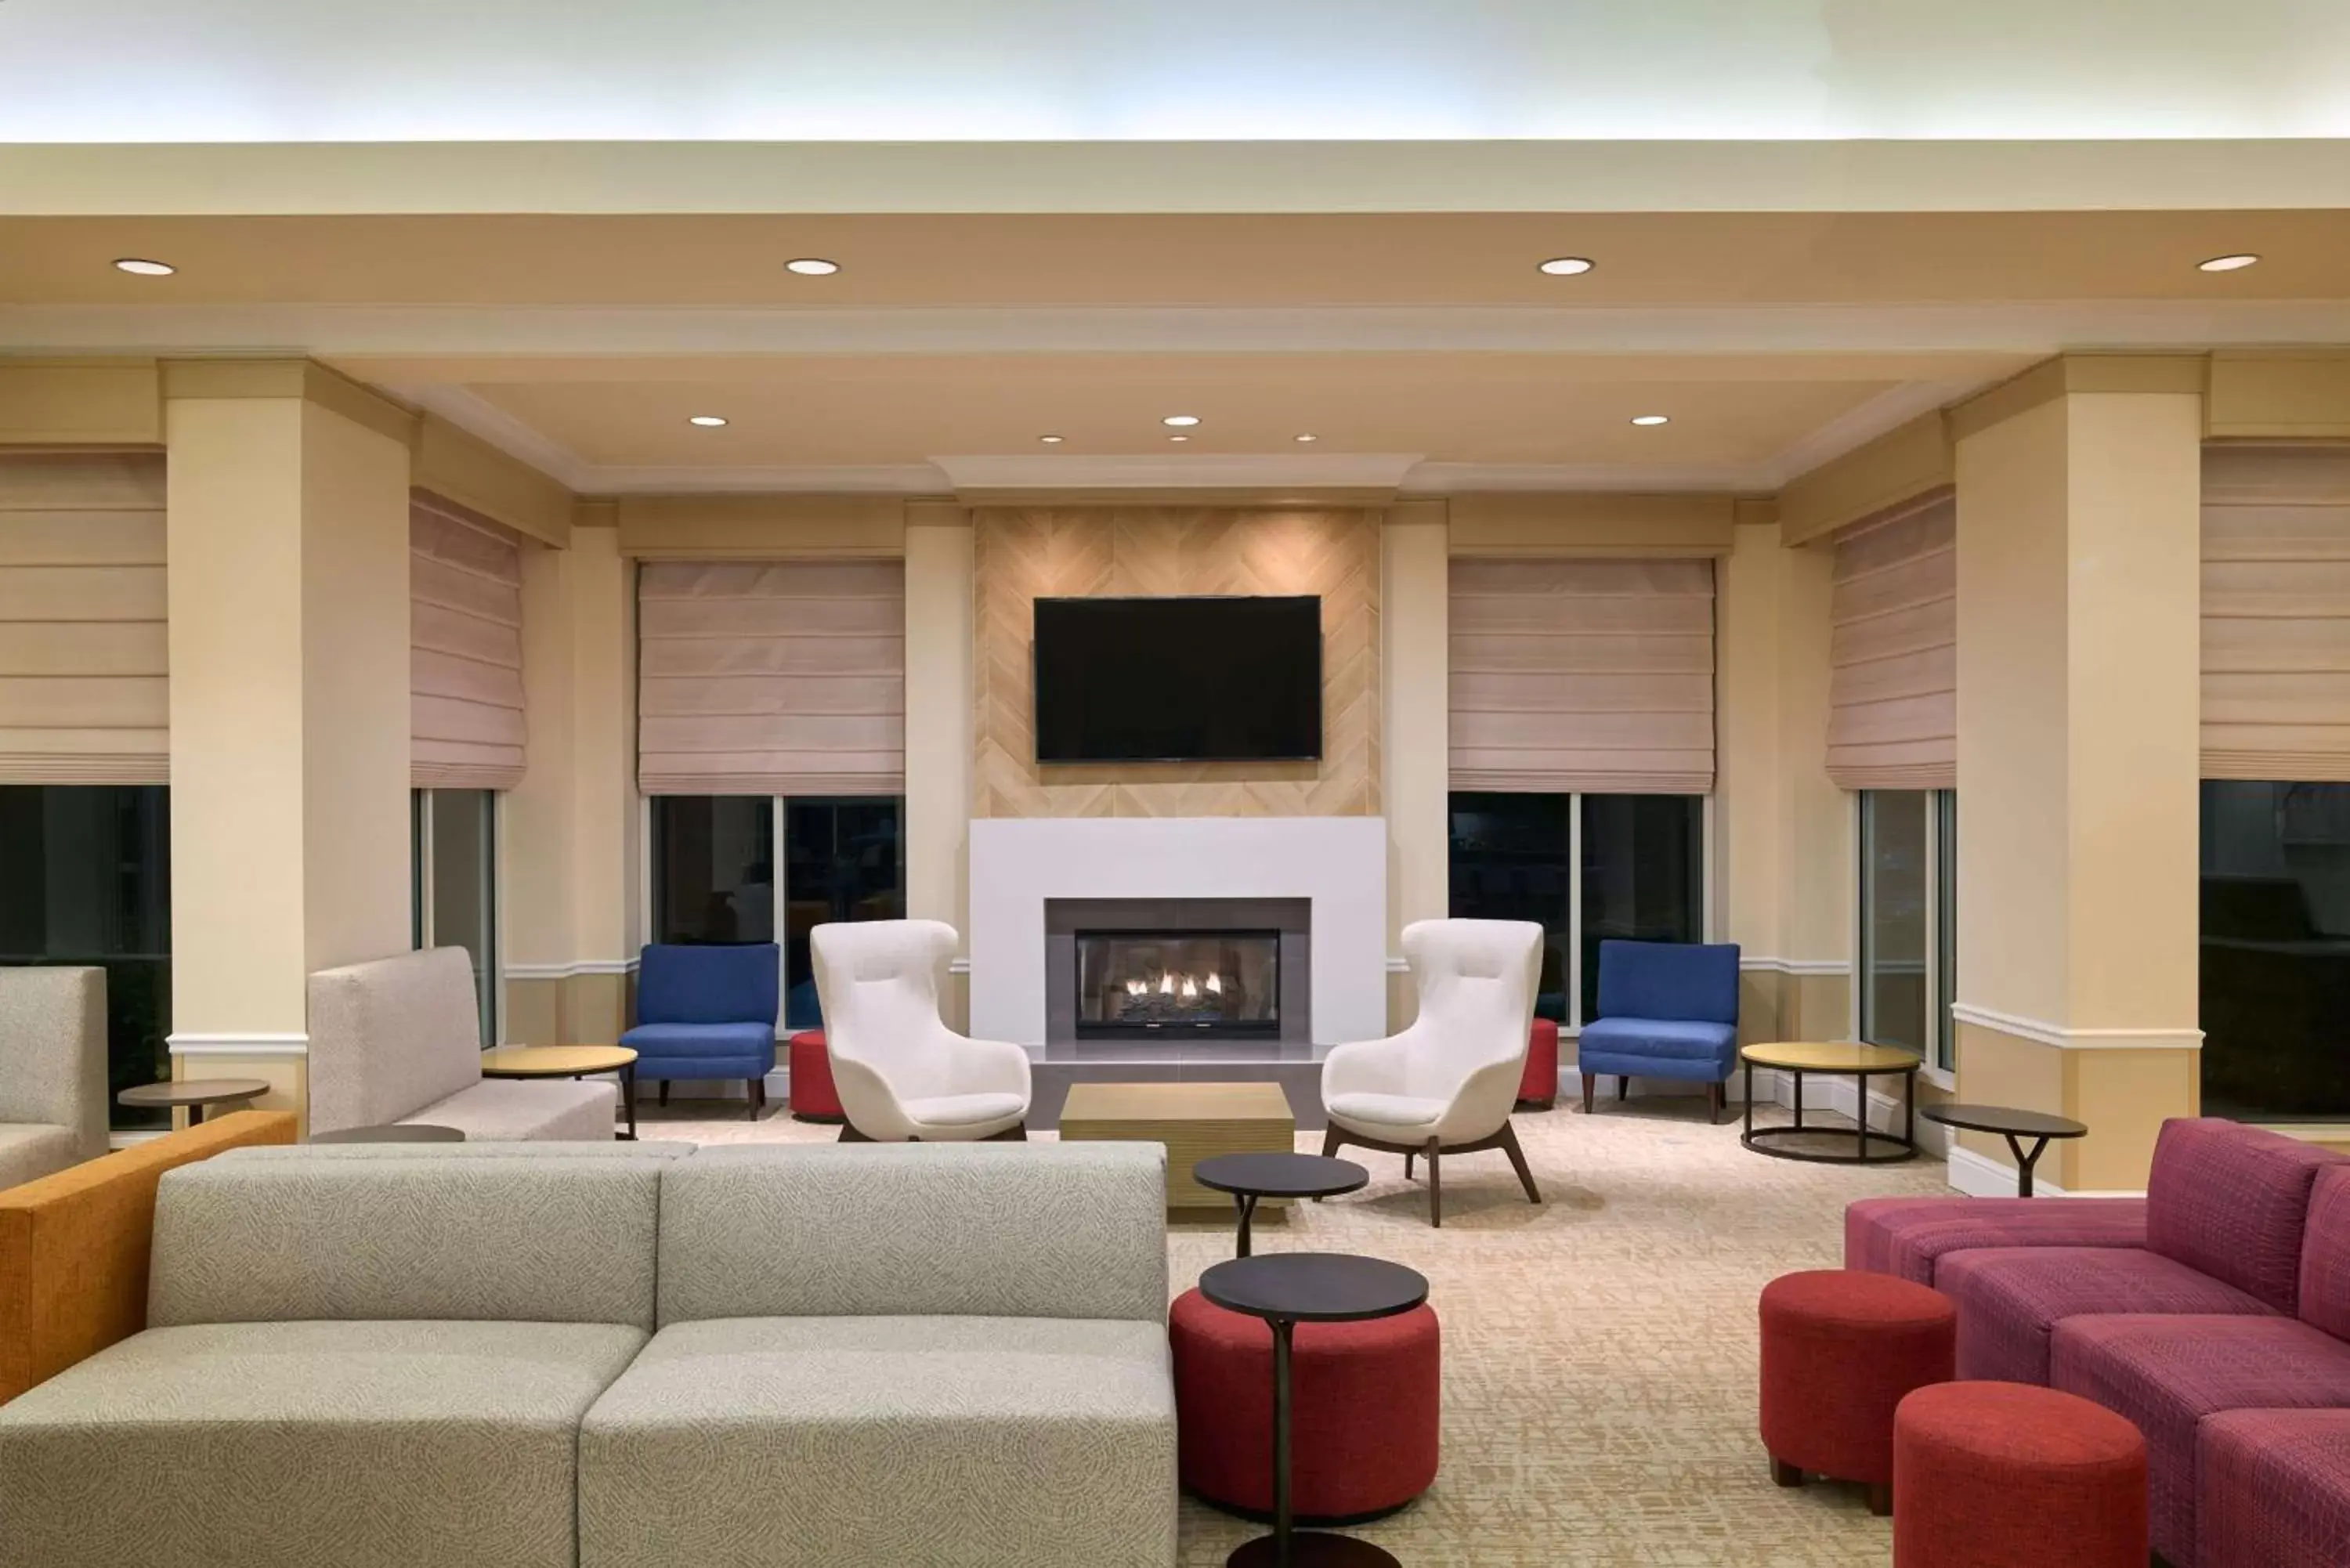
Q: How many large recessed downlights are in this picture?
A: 7